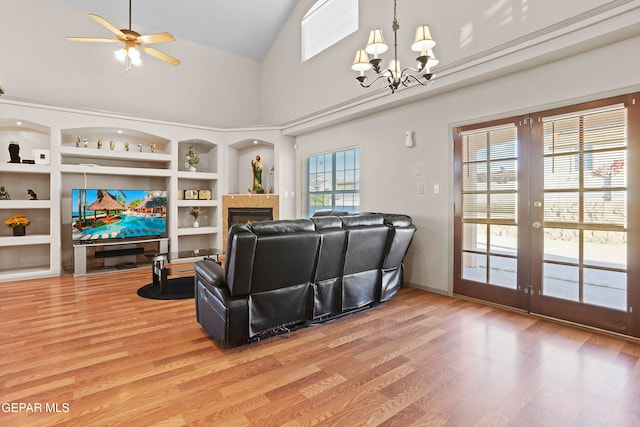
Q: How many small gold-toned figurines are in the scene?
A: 7